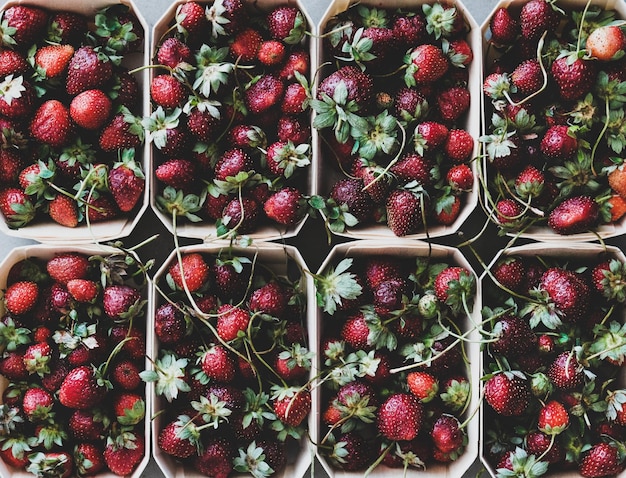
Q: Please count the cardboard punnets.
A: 8